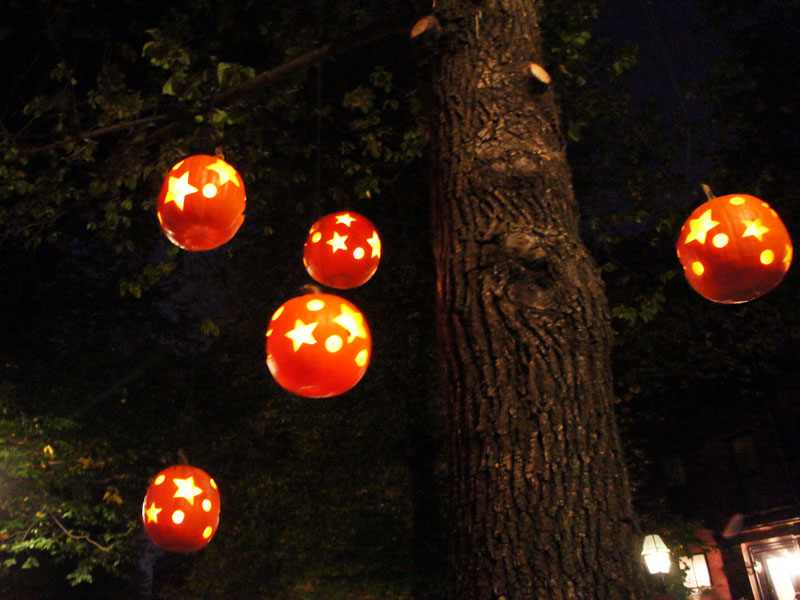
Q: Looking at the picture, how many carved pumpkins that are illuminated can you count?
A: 5